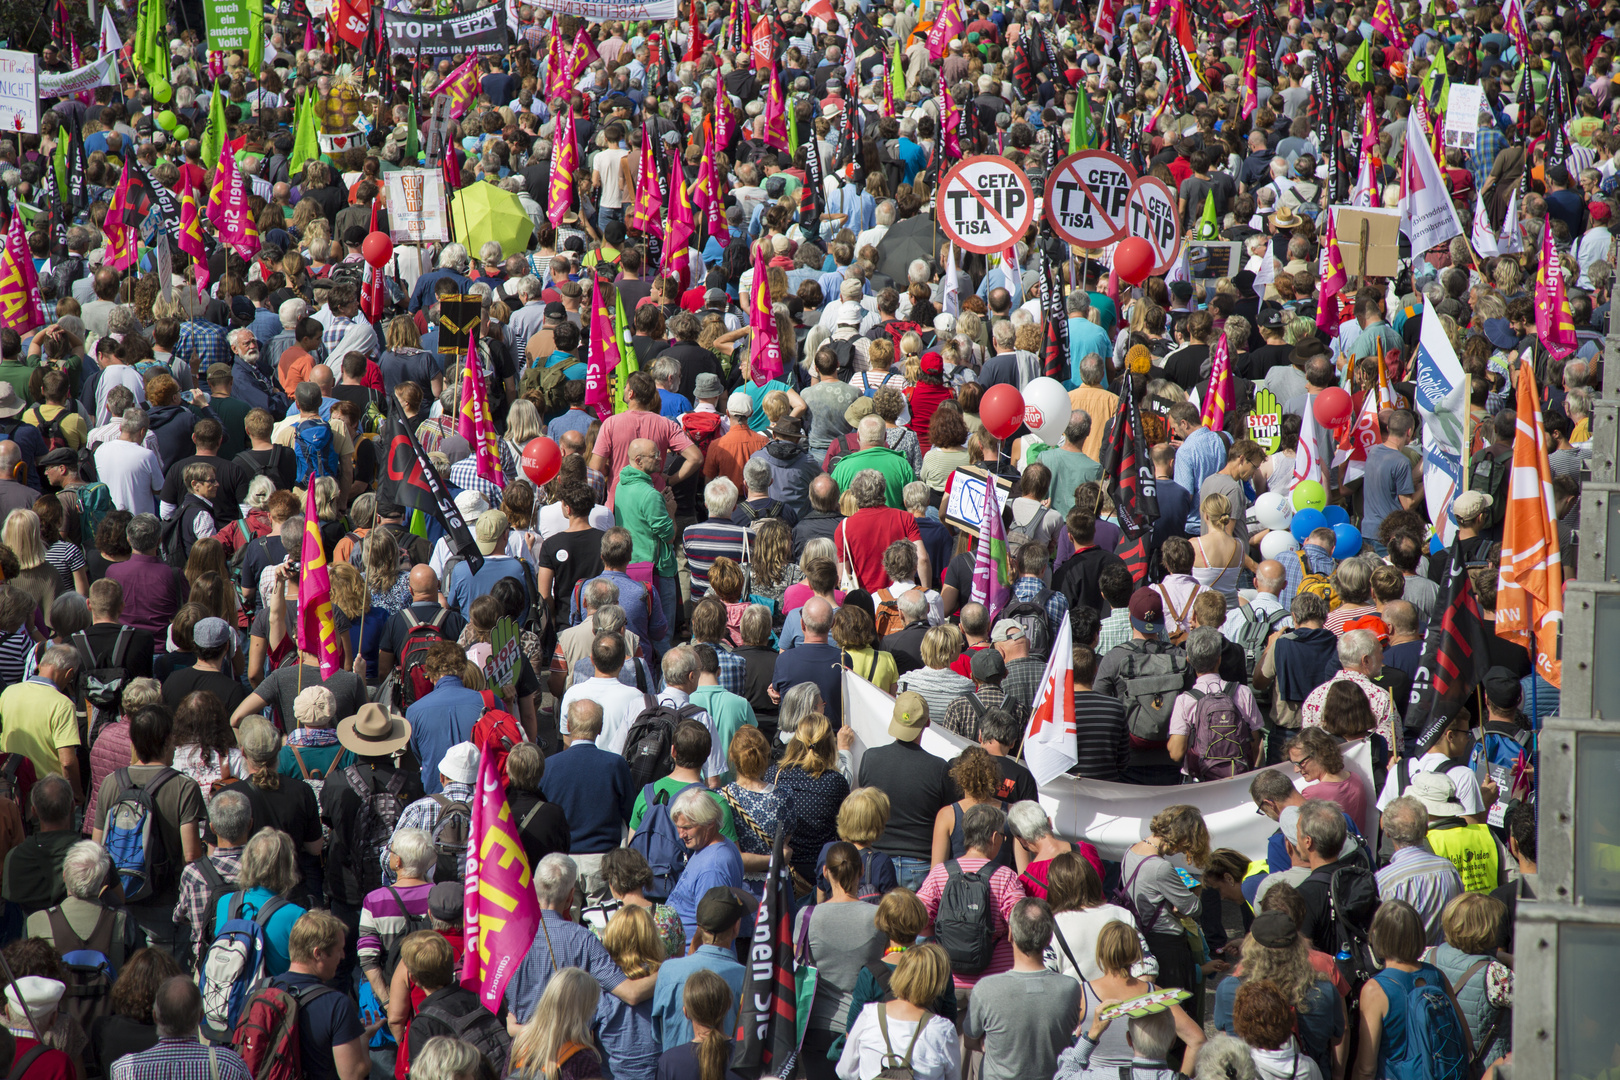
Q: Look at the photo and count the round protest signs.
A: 3